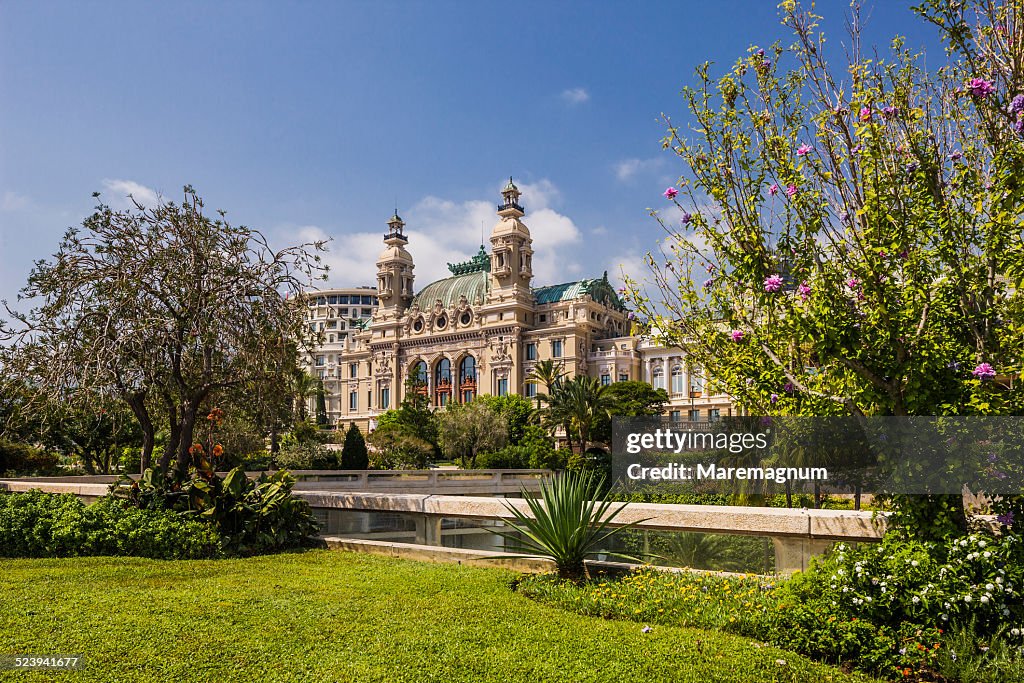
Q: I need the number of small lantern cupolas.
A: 2